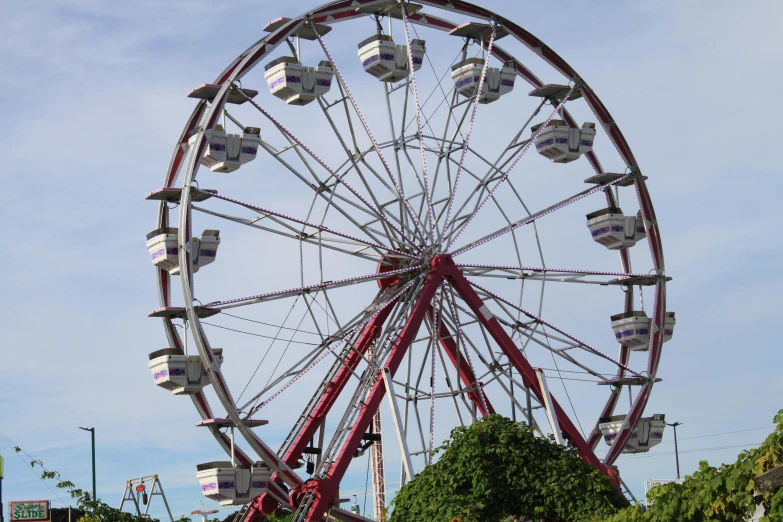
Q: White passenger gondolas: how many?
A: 11